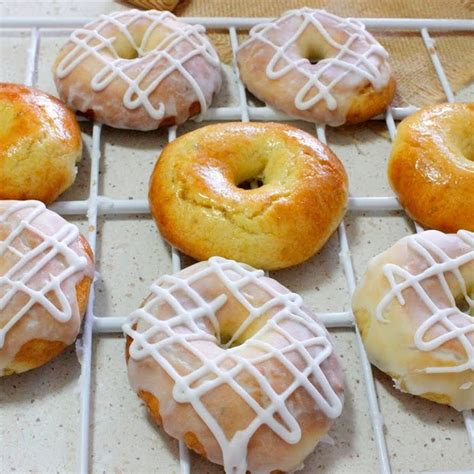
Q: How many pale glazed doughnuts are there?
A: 5